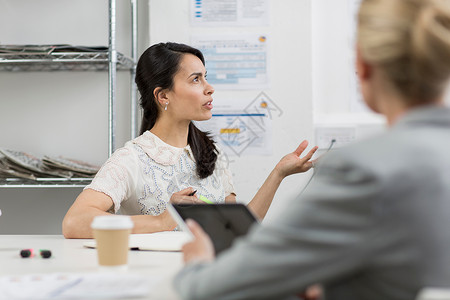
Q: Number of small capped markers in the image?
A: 2